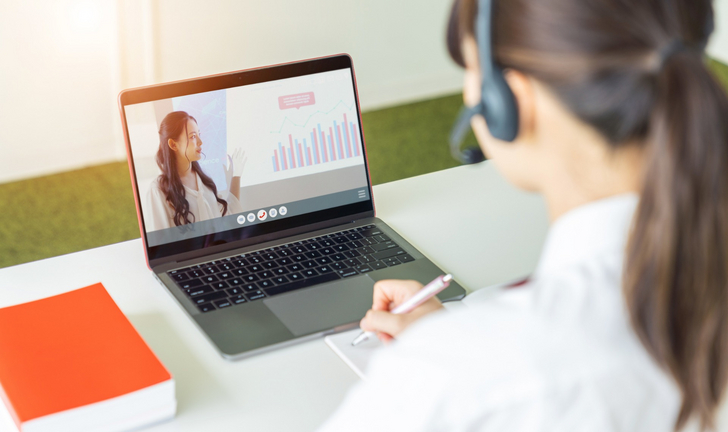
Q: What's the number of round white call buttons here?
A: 5